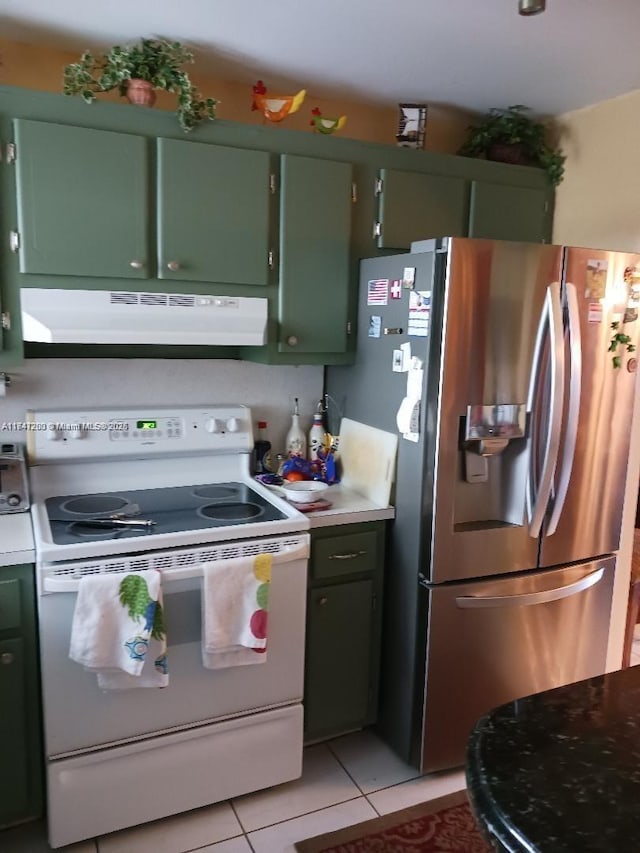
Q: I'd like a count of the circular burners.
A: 4